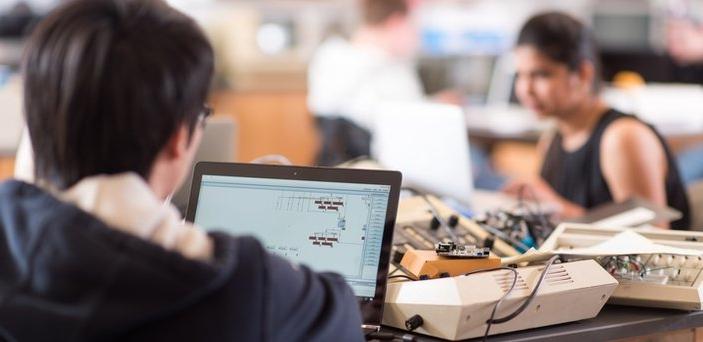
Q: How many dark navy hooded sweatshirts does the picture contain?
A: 1